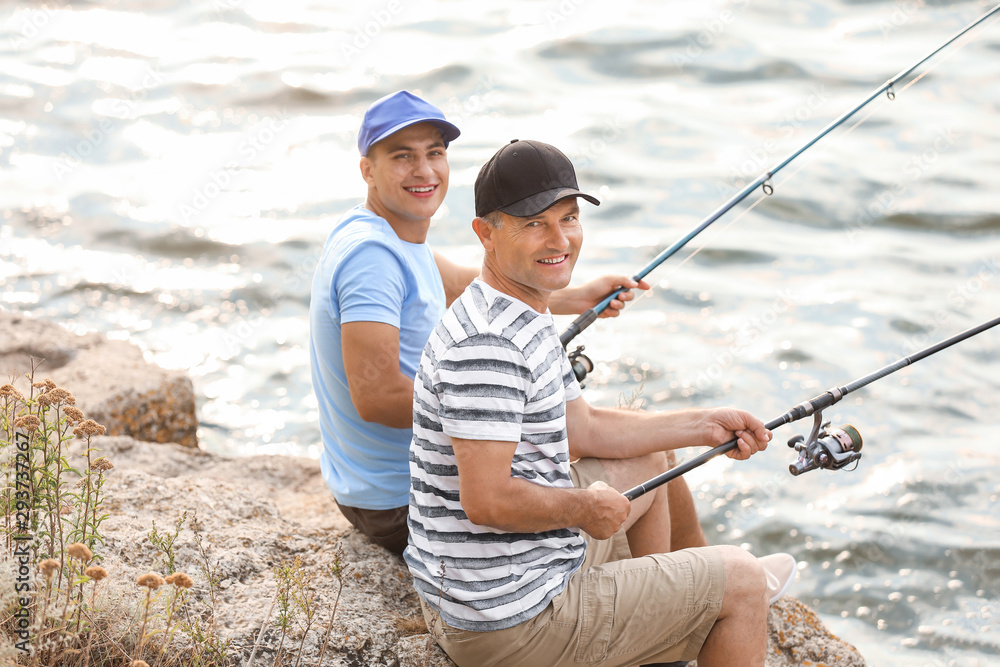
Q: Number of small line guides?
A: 2